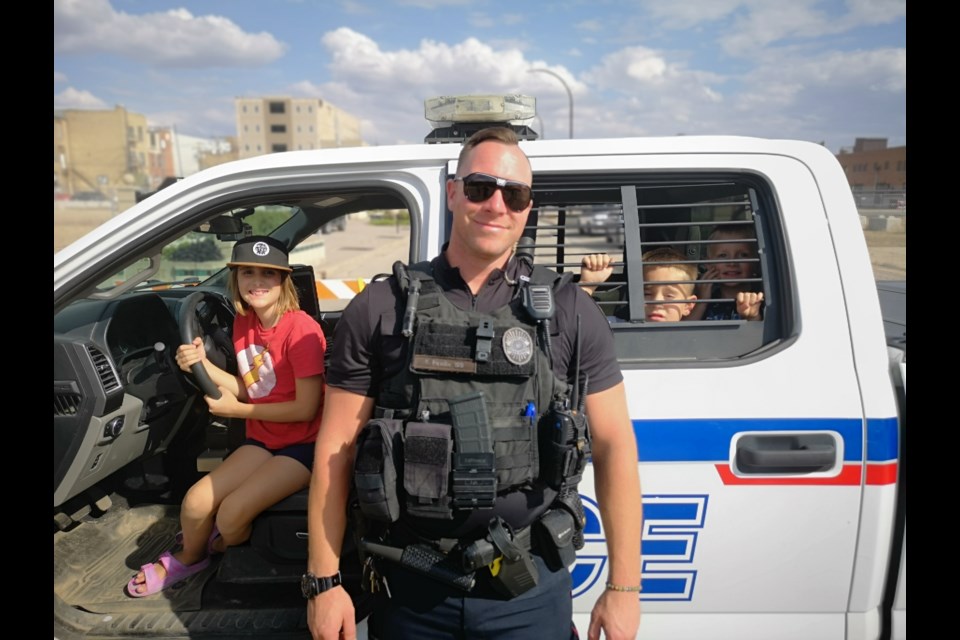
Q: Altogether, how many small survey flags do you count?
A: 0